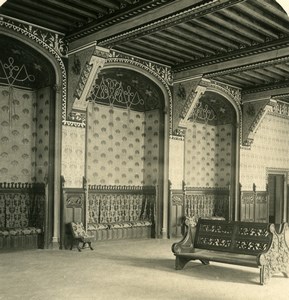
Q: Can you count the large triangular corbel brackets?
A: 3